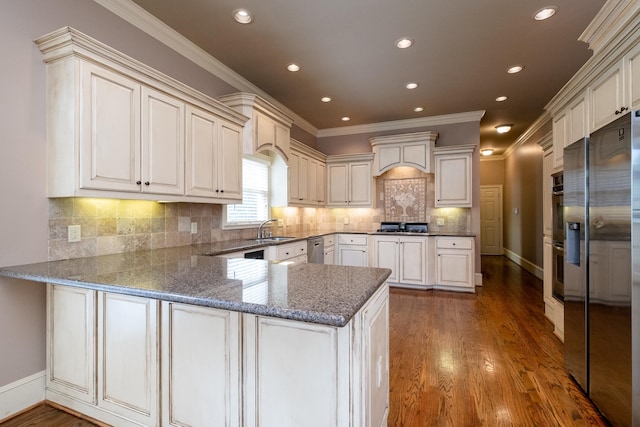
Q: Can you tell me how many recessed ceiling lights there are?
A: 10